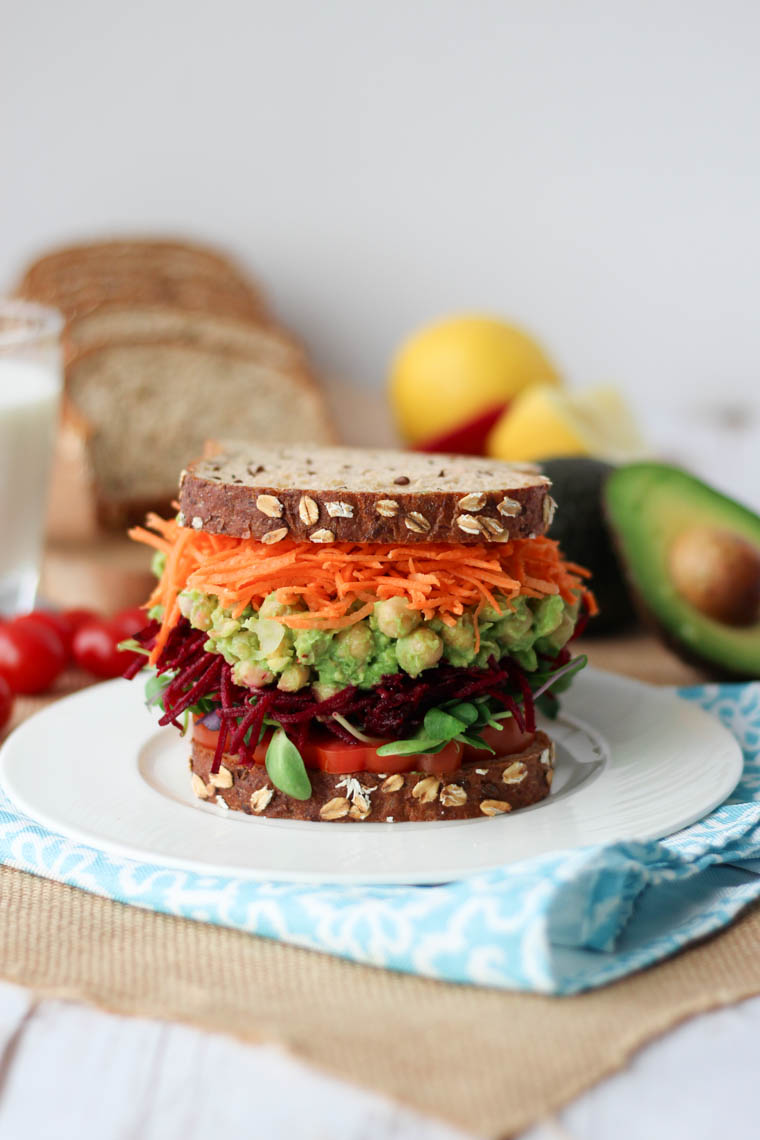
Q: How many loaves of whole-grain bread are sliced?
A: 1